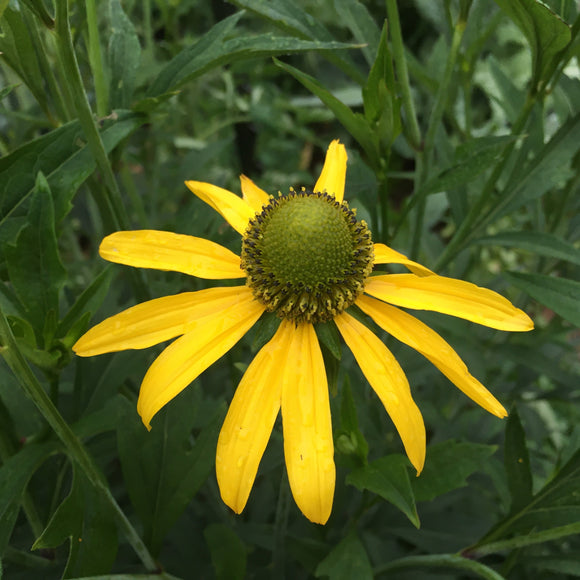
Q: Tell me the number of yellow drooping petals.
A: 12